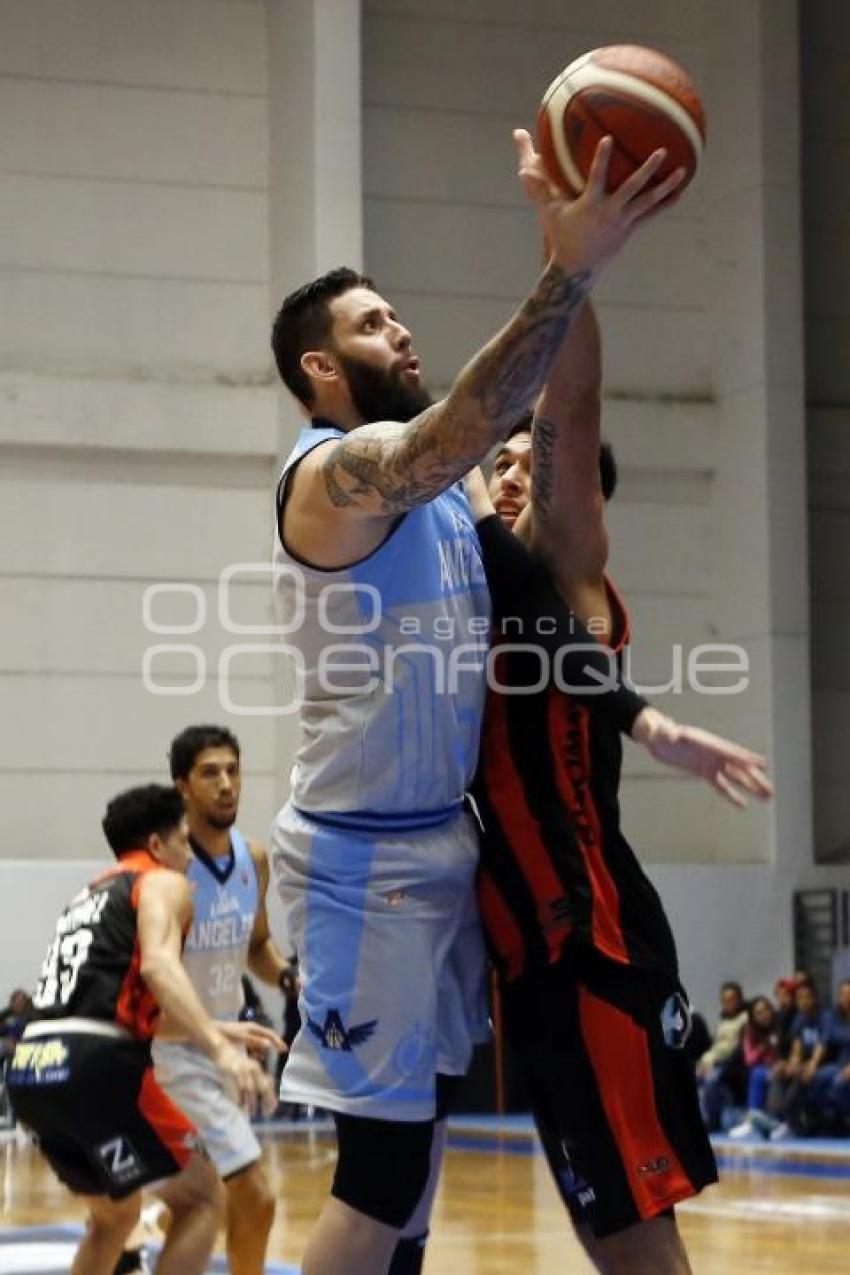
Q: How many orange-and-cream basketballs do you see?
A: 1